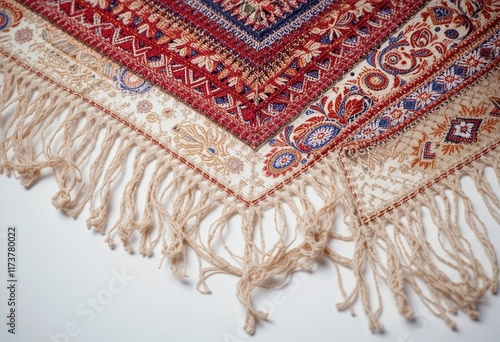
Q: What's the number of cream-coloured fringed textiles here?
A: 2